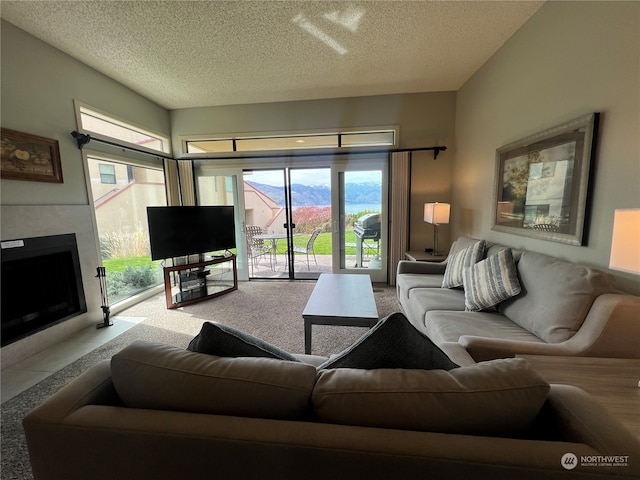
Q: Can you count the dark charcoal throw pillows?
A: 2